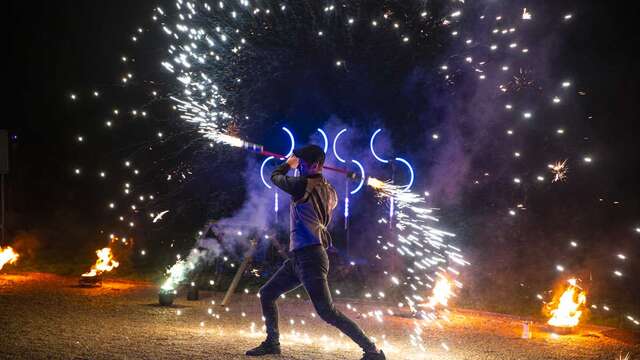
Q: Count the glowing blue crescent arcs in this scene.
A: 7